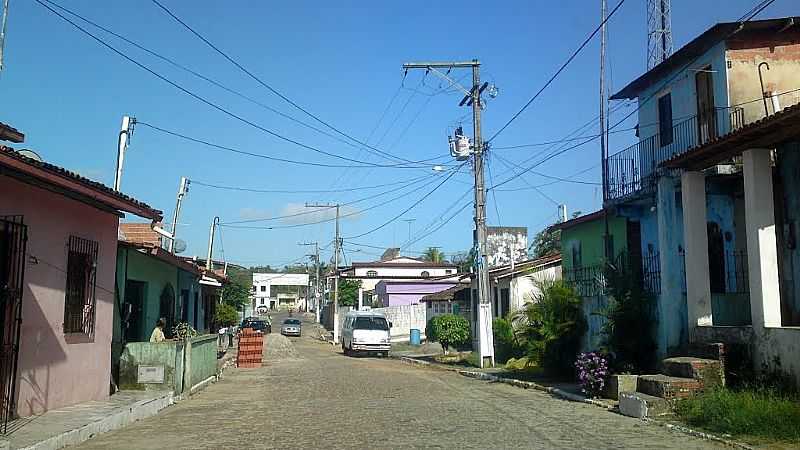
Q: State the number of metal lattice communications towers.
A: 1